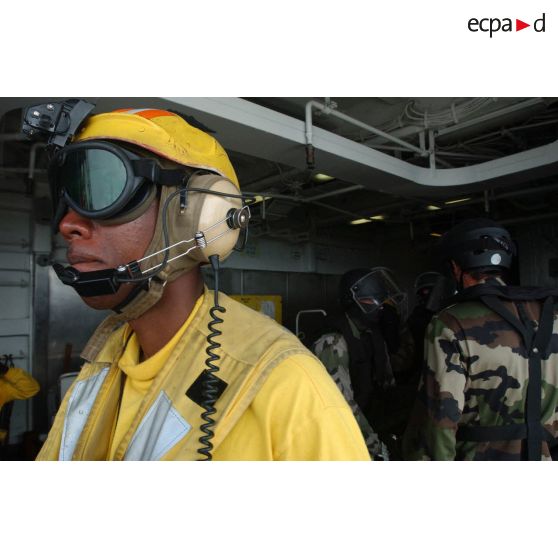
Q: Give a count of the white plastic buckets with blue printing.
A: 0